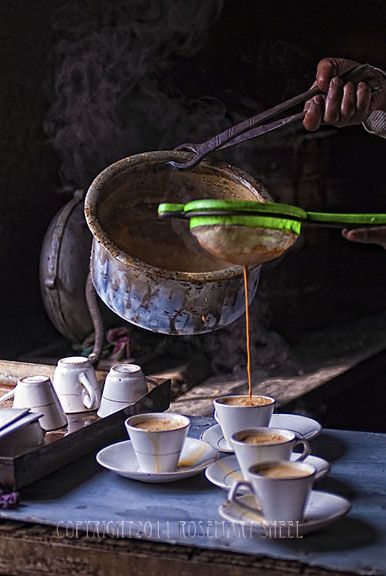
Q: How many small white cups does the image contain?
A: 7